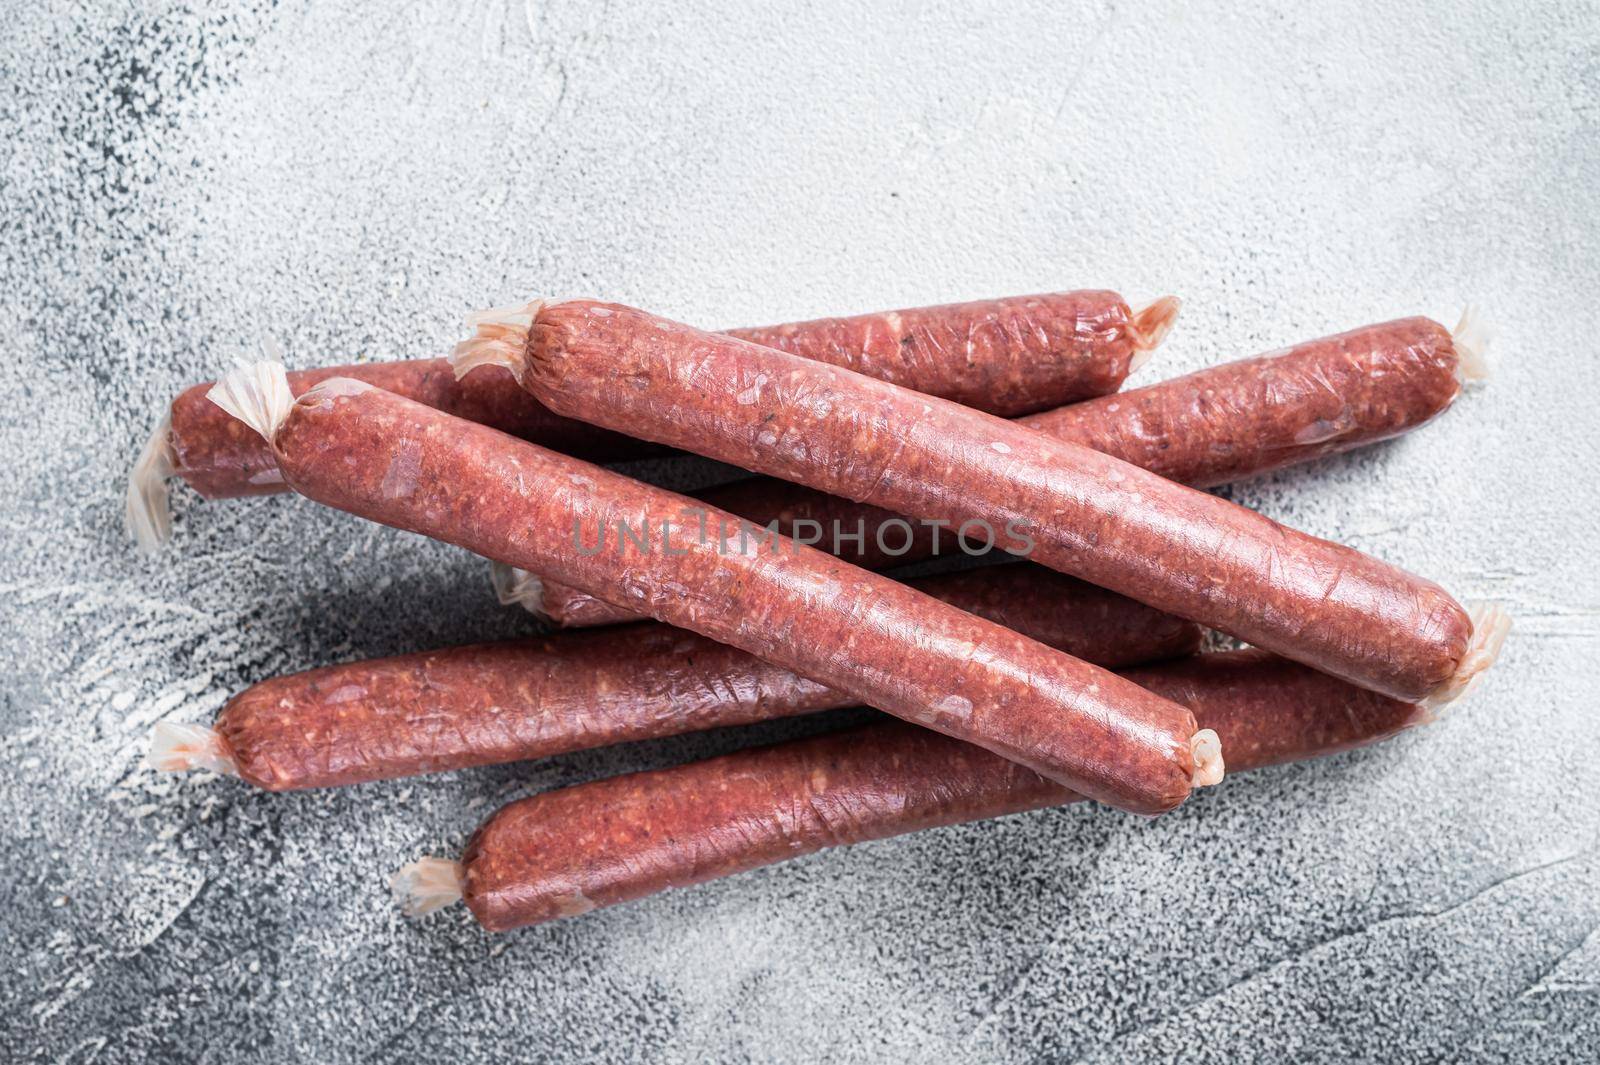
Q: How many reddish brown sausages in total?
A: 6